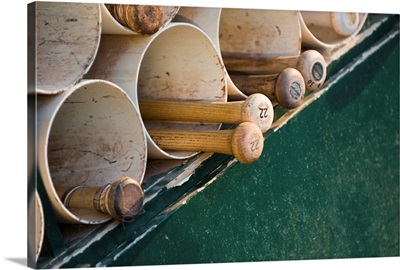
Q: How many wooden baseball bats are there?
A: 7